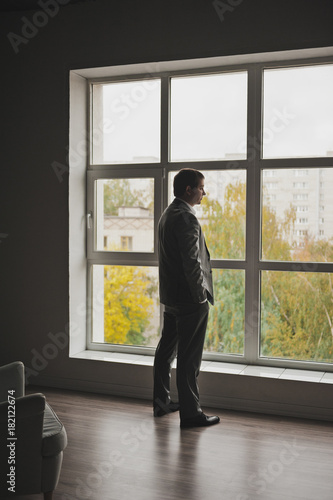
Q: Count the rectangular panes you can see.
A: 9